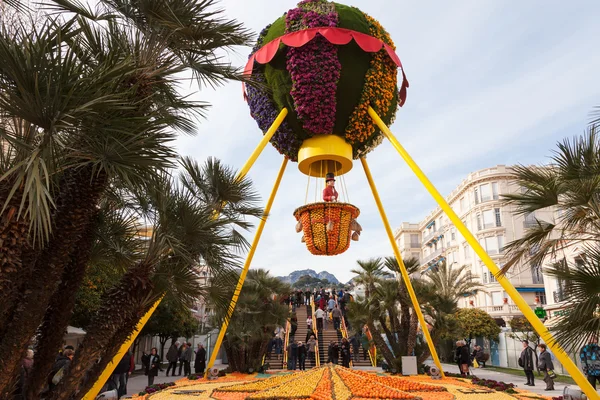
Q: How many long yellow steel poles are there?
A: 4